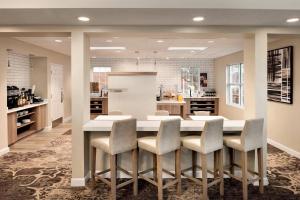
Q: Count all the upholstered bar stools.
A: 4